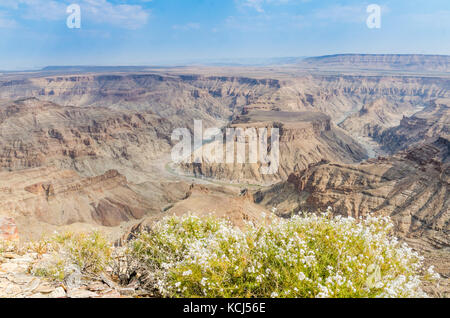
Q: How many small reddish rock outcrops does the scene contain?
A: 1